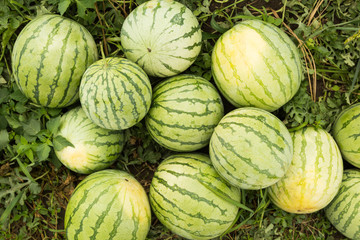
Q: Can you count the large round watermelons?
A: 12